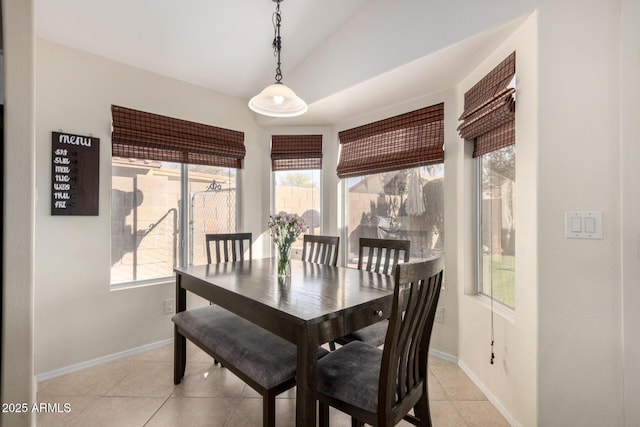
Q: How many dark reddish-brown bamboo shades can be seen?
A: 4